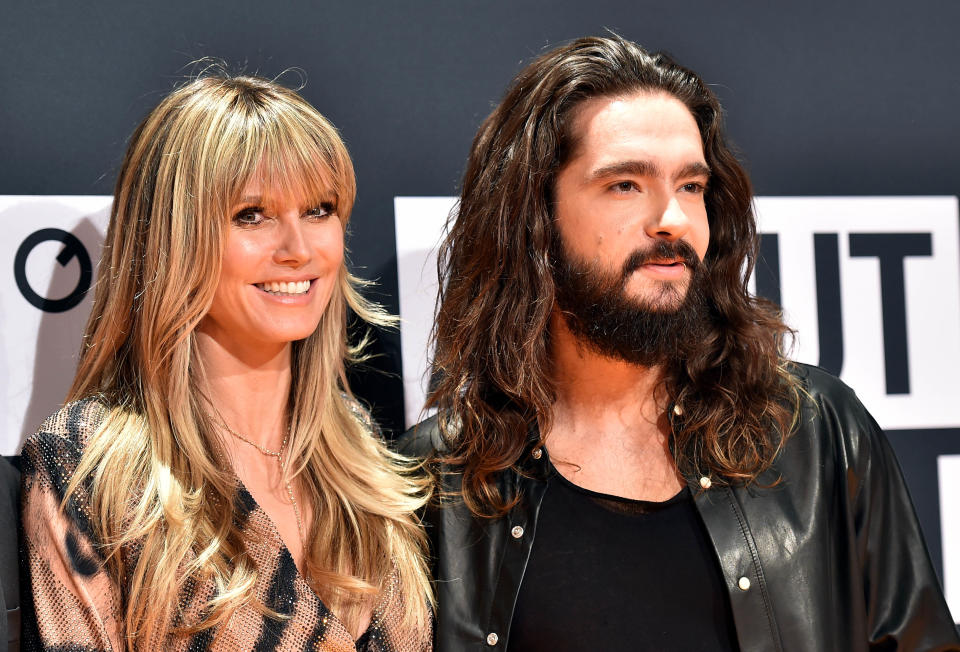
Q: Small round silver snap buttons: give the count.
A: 6